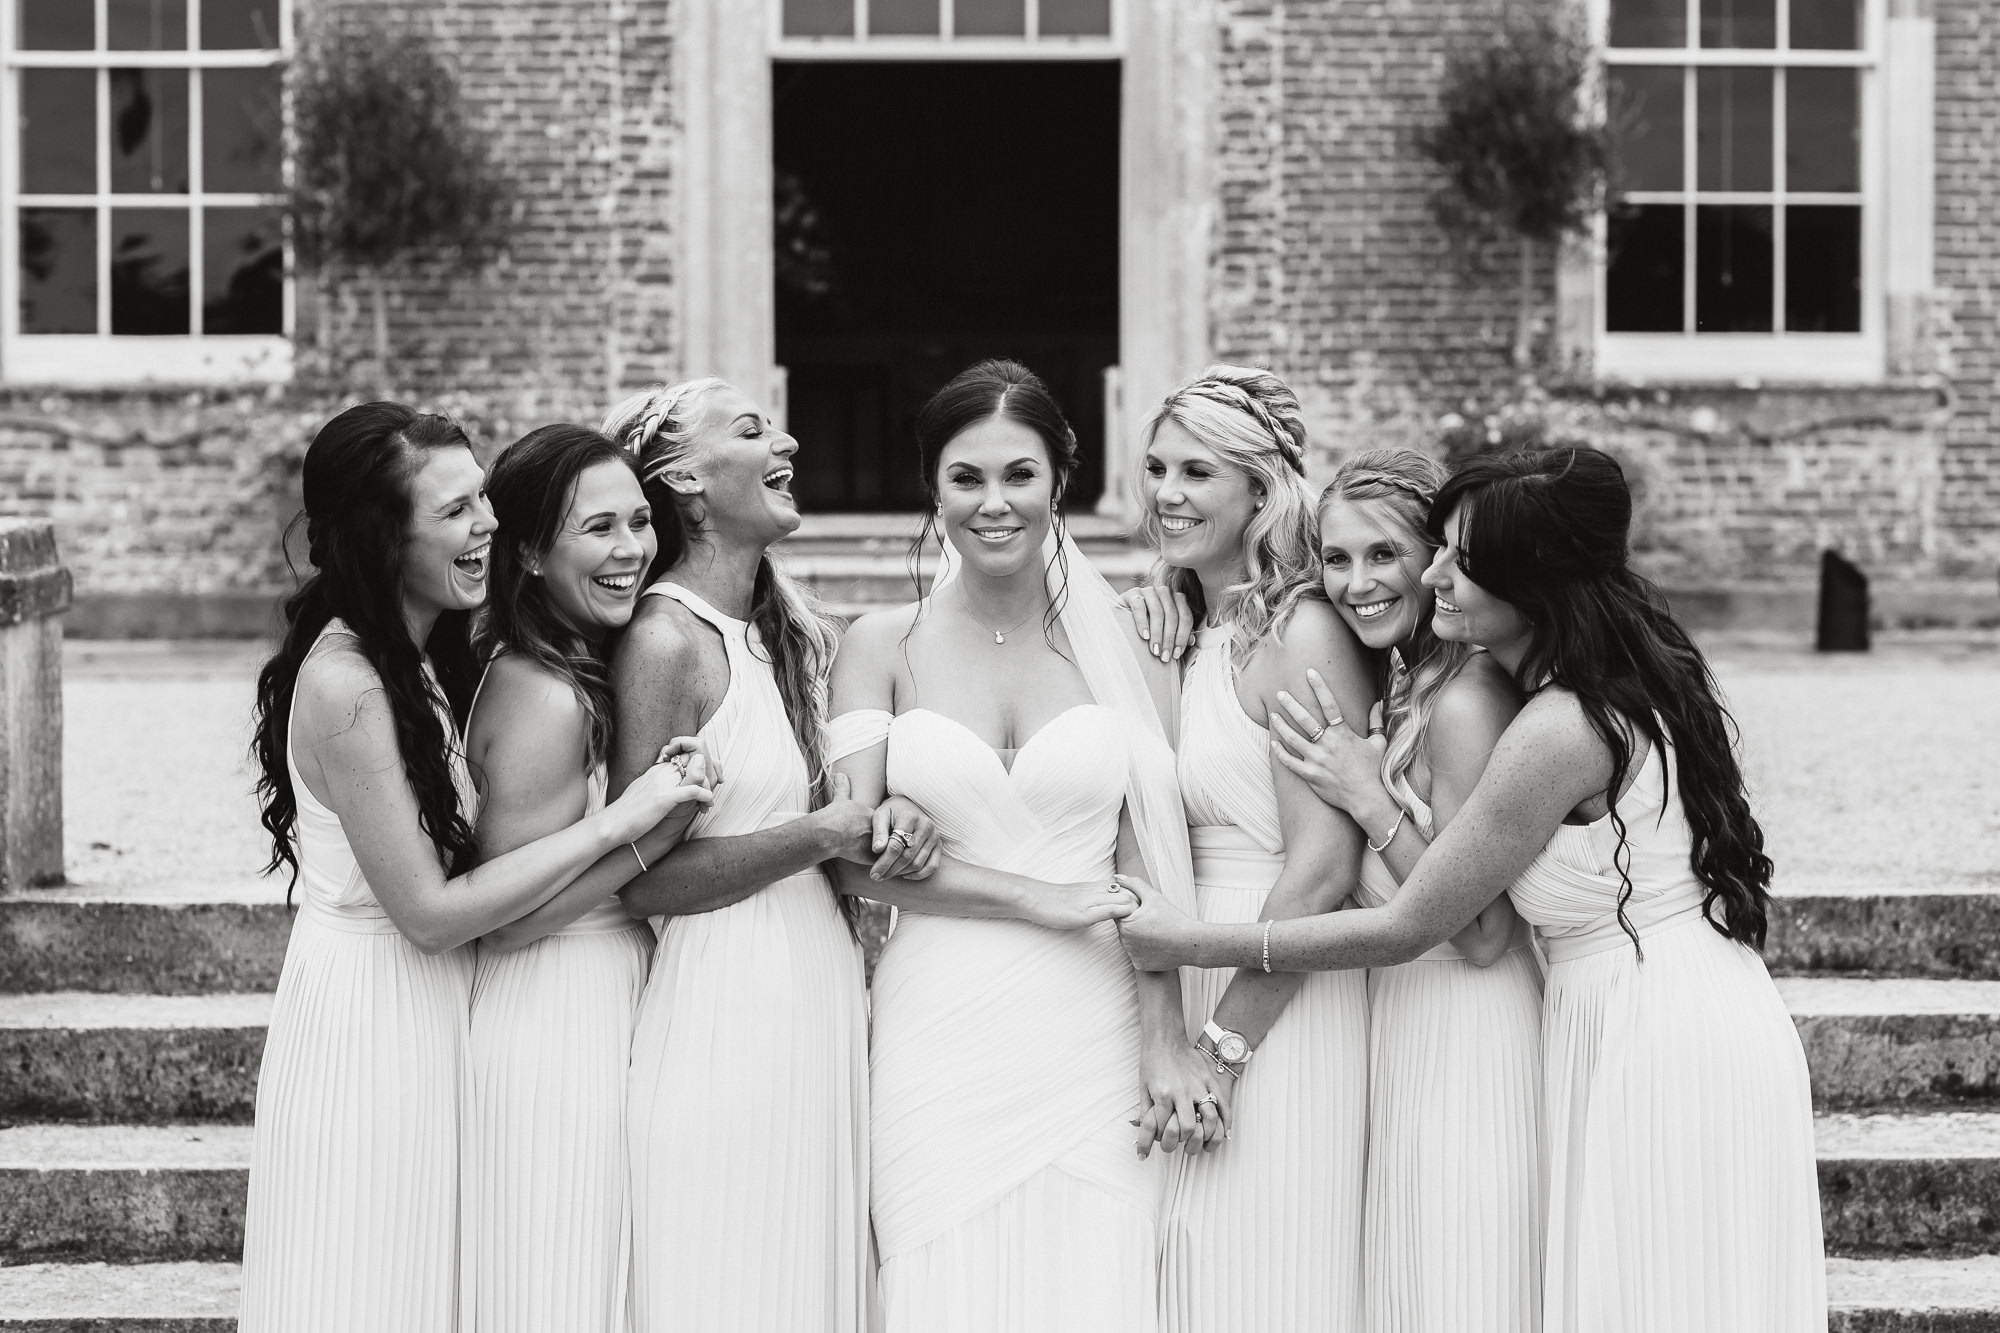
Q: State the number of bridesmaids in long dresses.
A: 6